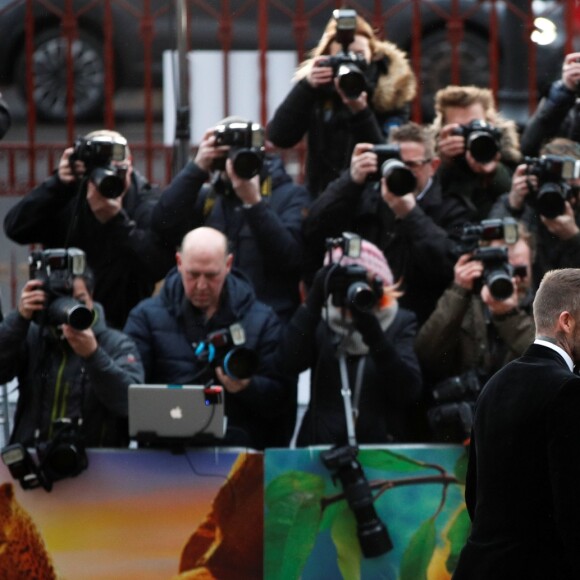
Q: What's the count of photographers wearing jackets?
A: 11